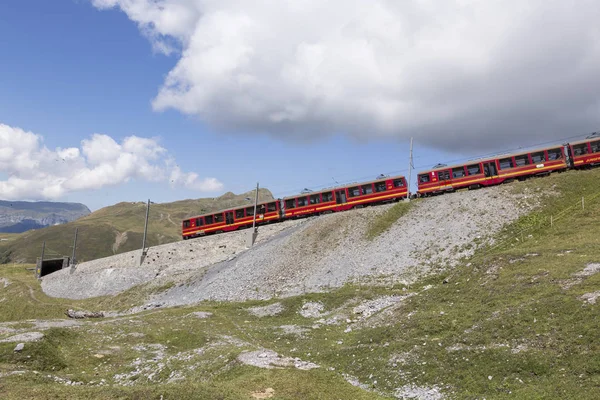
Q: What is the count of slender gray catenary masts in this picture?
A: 5